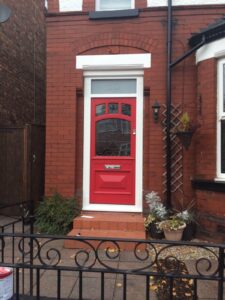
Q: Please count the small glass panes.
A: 3